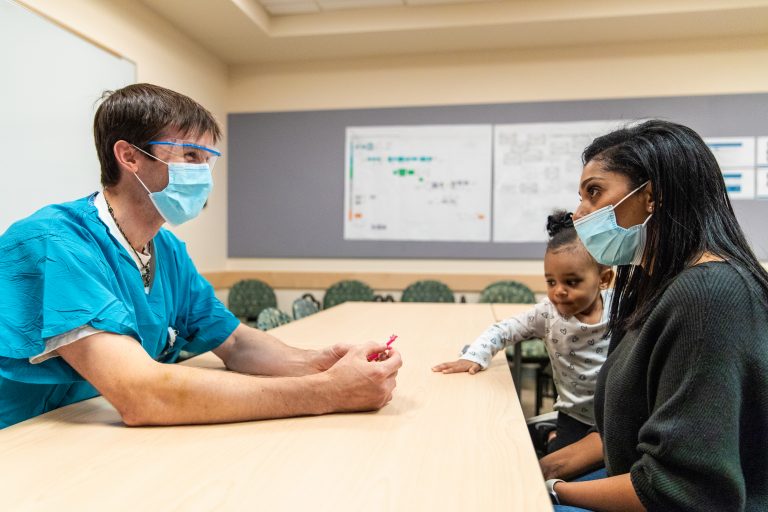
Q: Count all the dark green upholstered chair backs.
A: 4